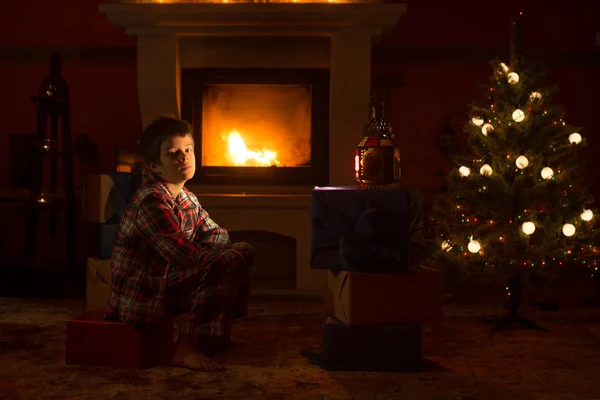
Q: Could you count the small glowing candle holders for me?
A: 3